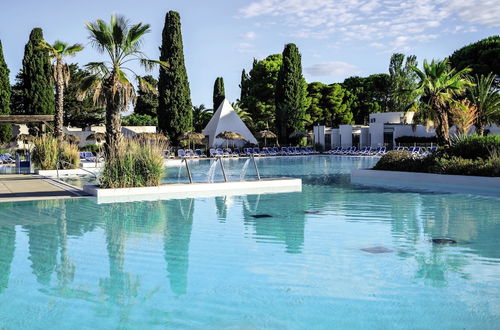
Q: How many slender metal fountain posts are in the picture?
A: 3